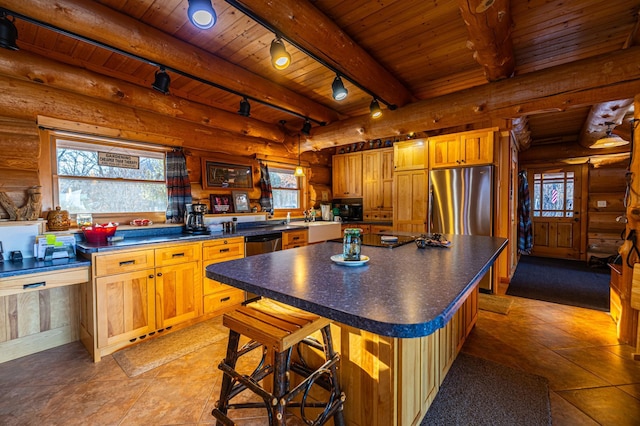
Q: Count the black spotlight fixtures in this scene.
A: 8